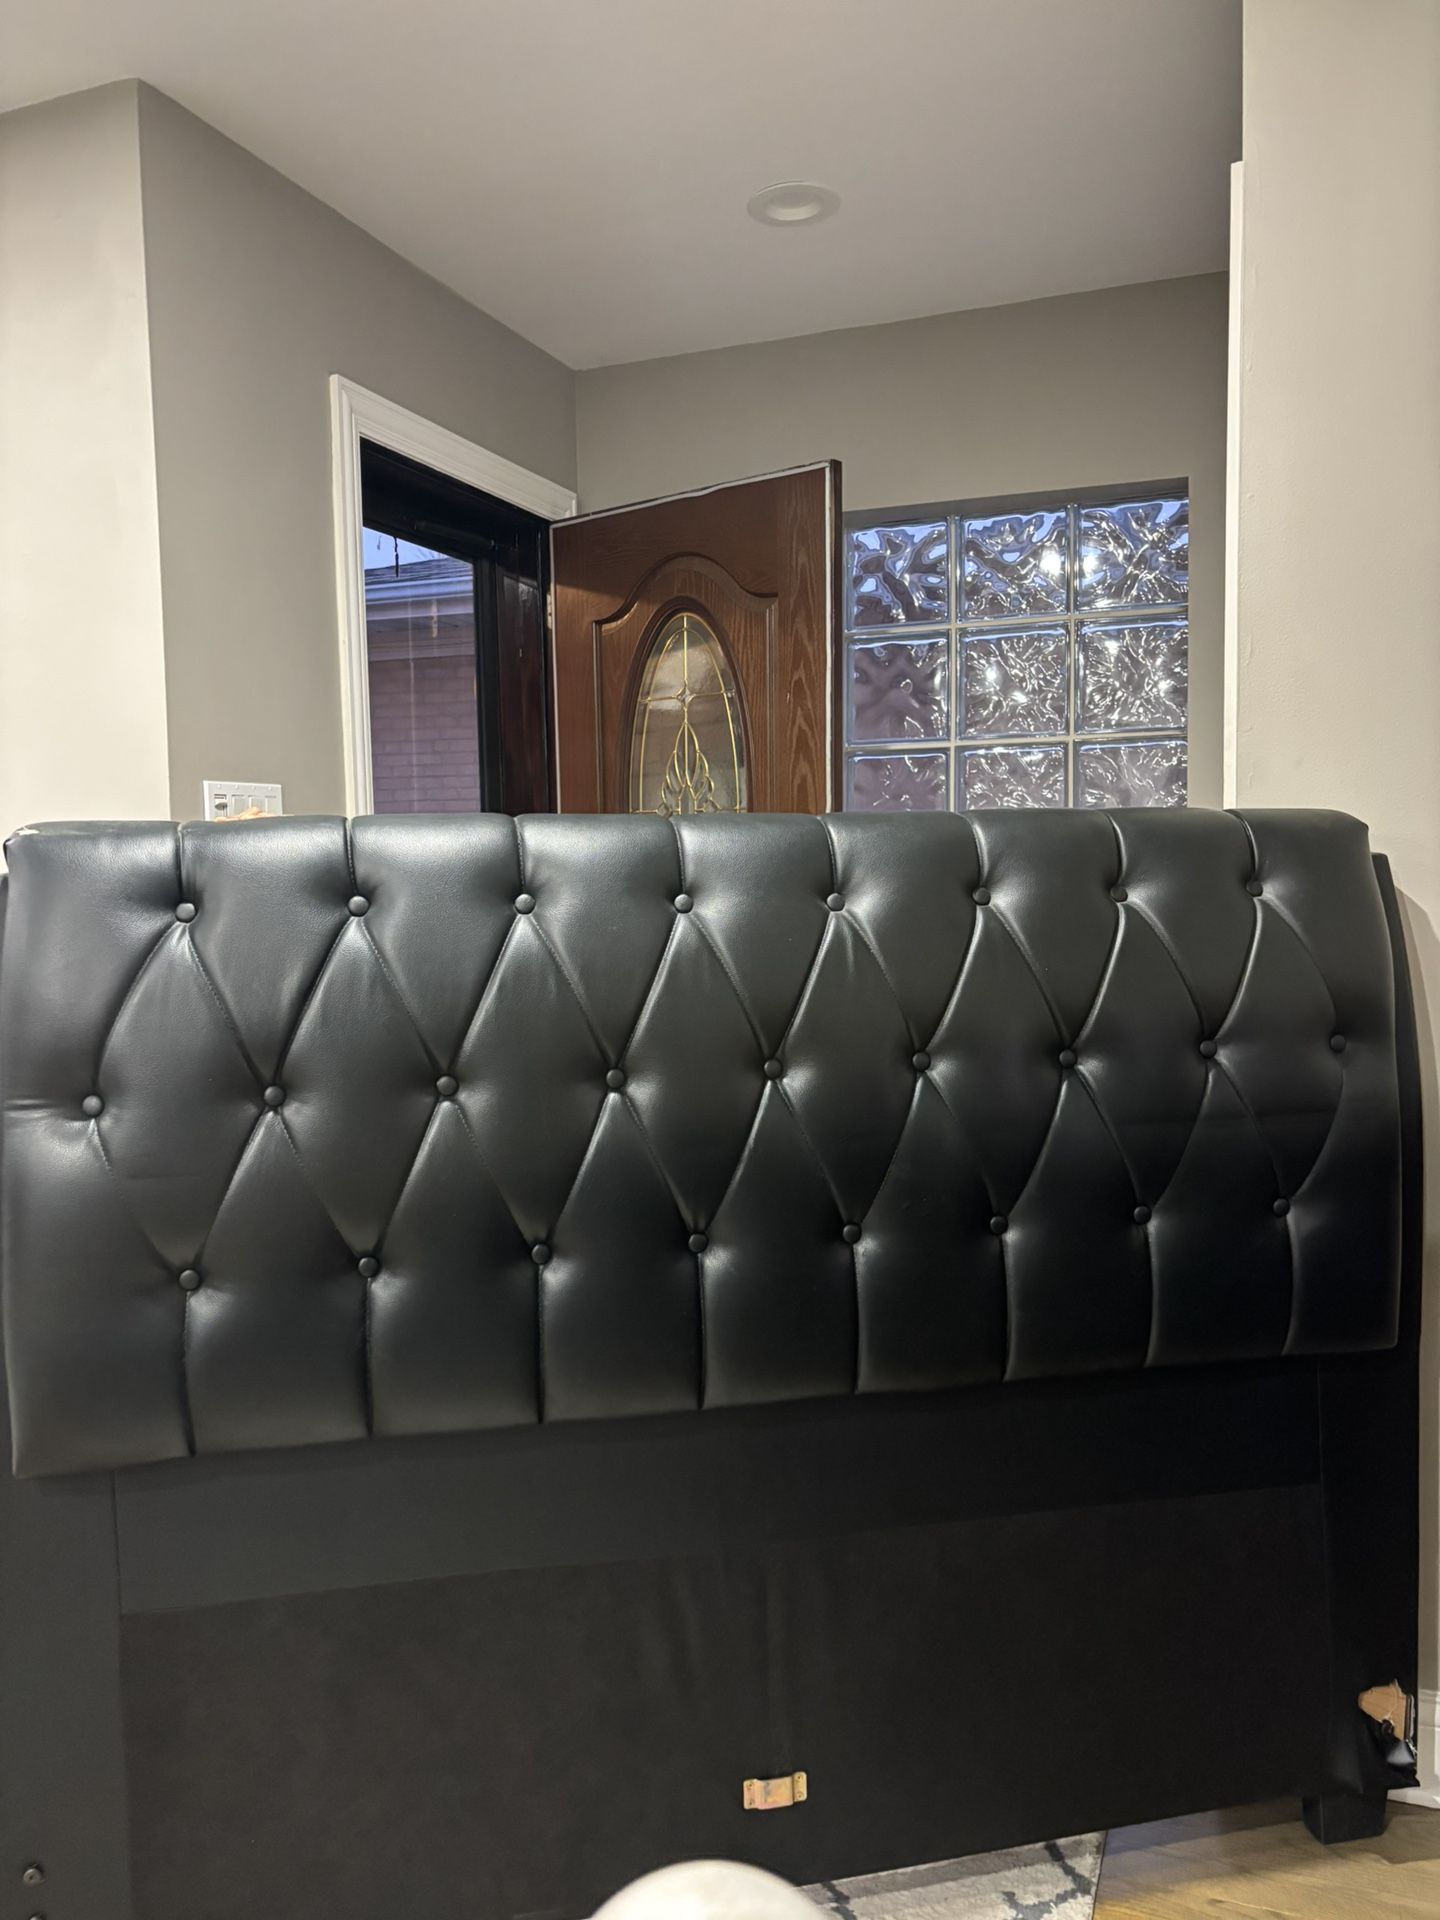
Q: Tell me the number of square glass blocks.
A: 9